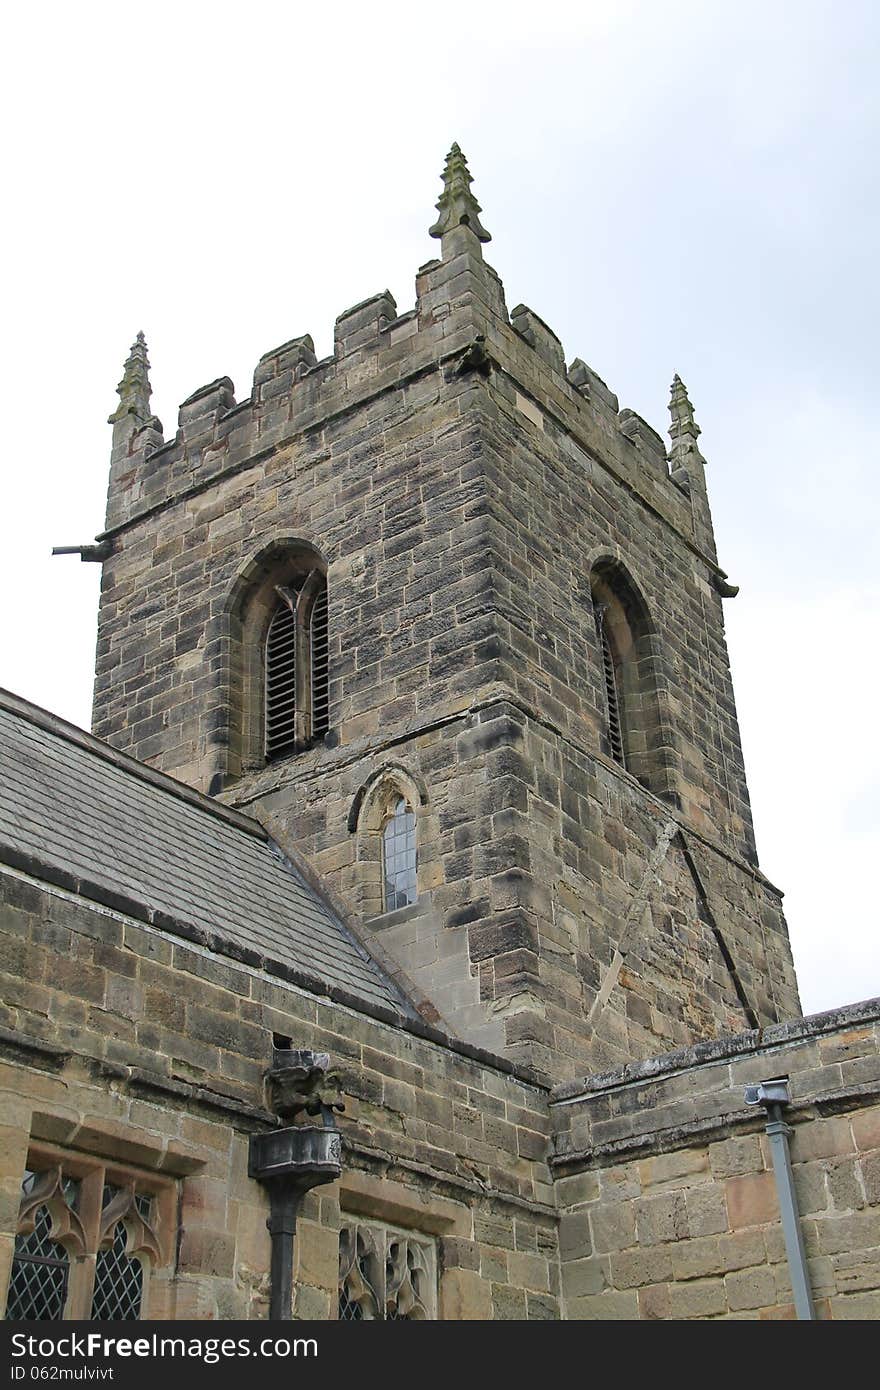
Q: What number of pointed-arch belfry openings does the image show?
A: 2